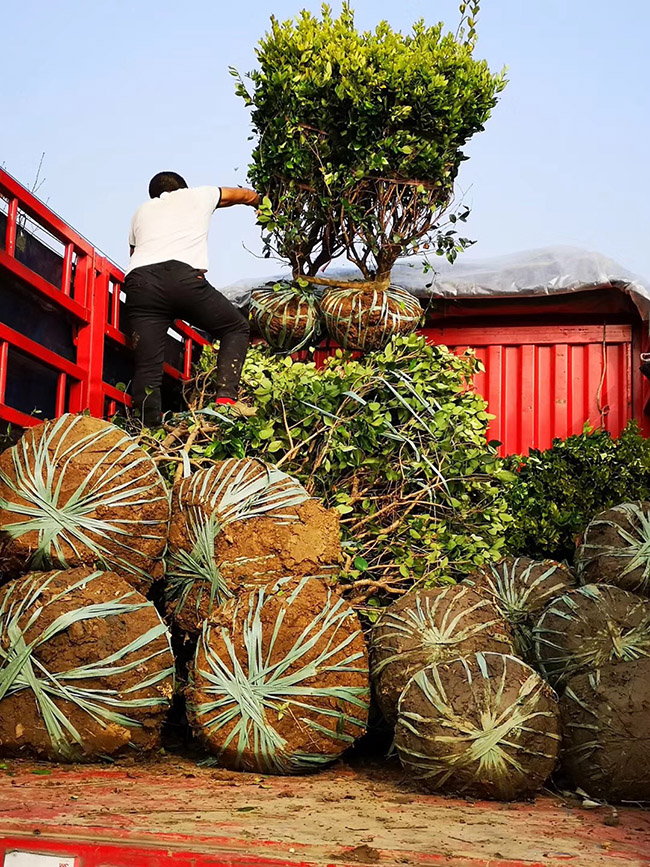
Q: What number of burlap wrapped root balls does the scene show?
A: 12